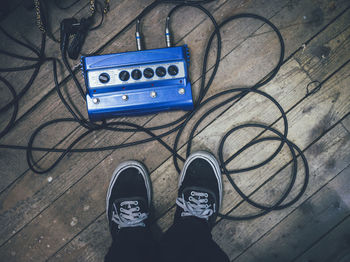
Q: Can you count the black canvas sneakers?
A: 2